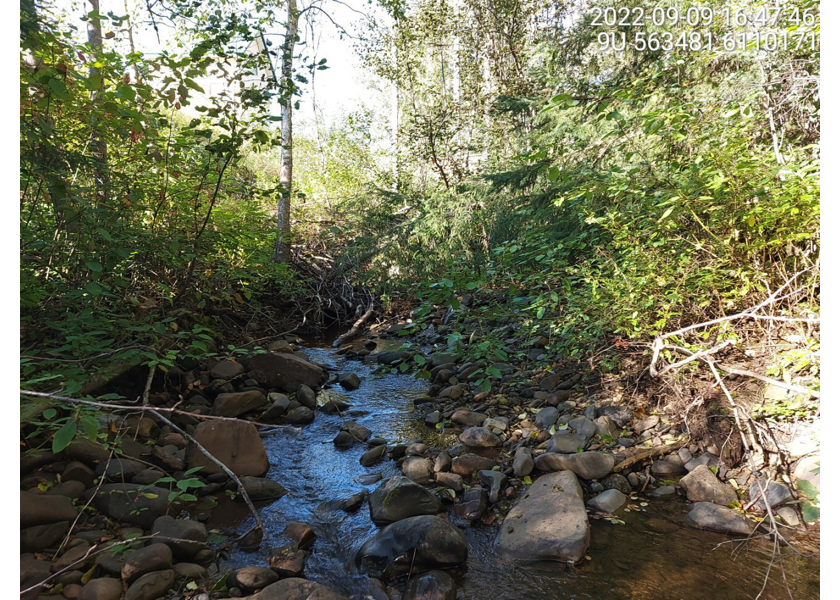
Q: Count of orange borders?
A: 0